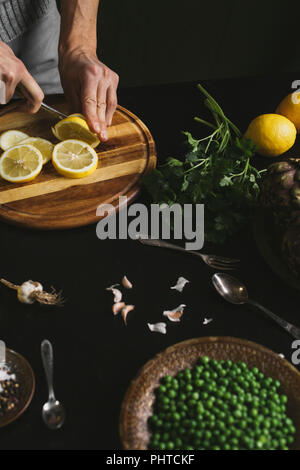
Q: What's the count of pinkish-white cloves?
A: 5